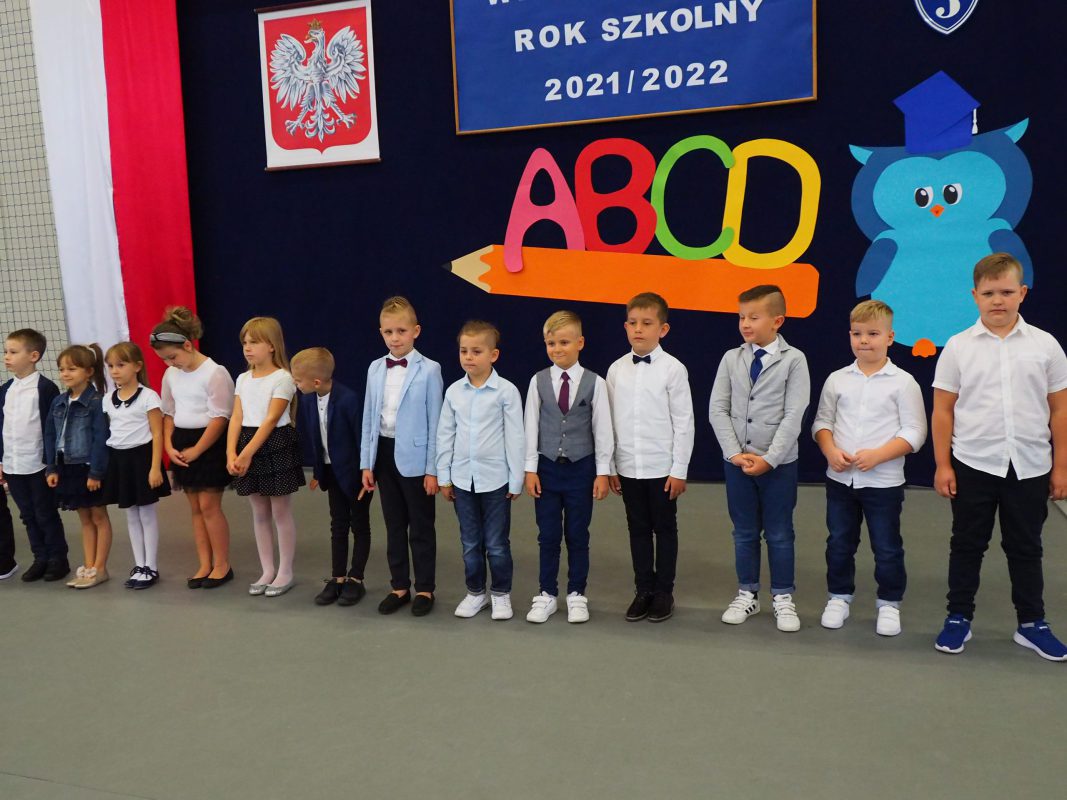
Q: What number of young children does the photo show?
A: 13